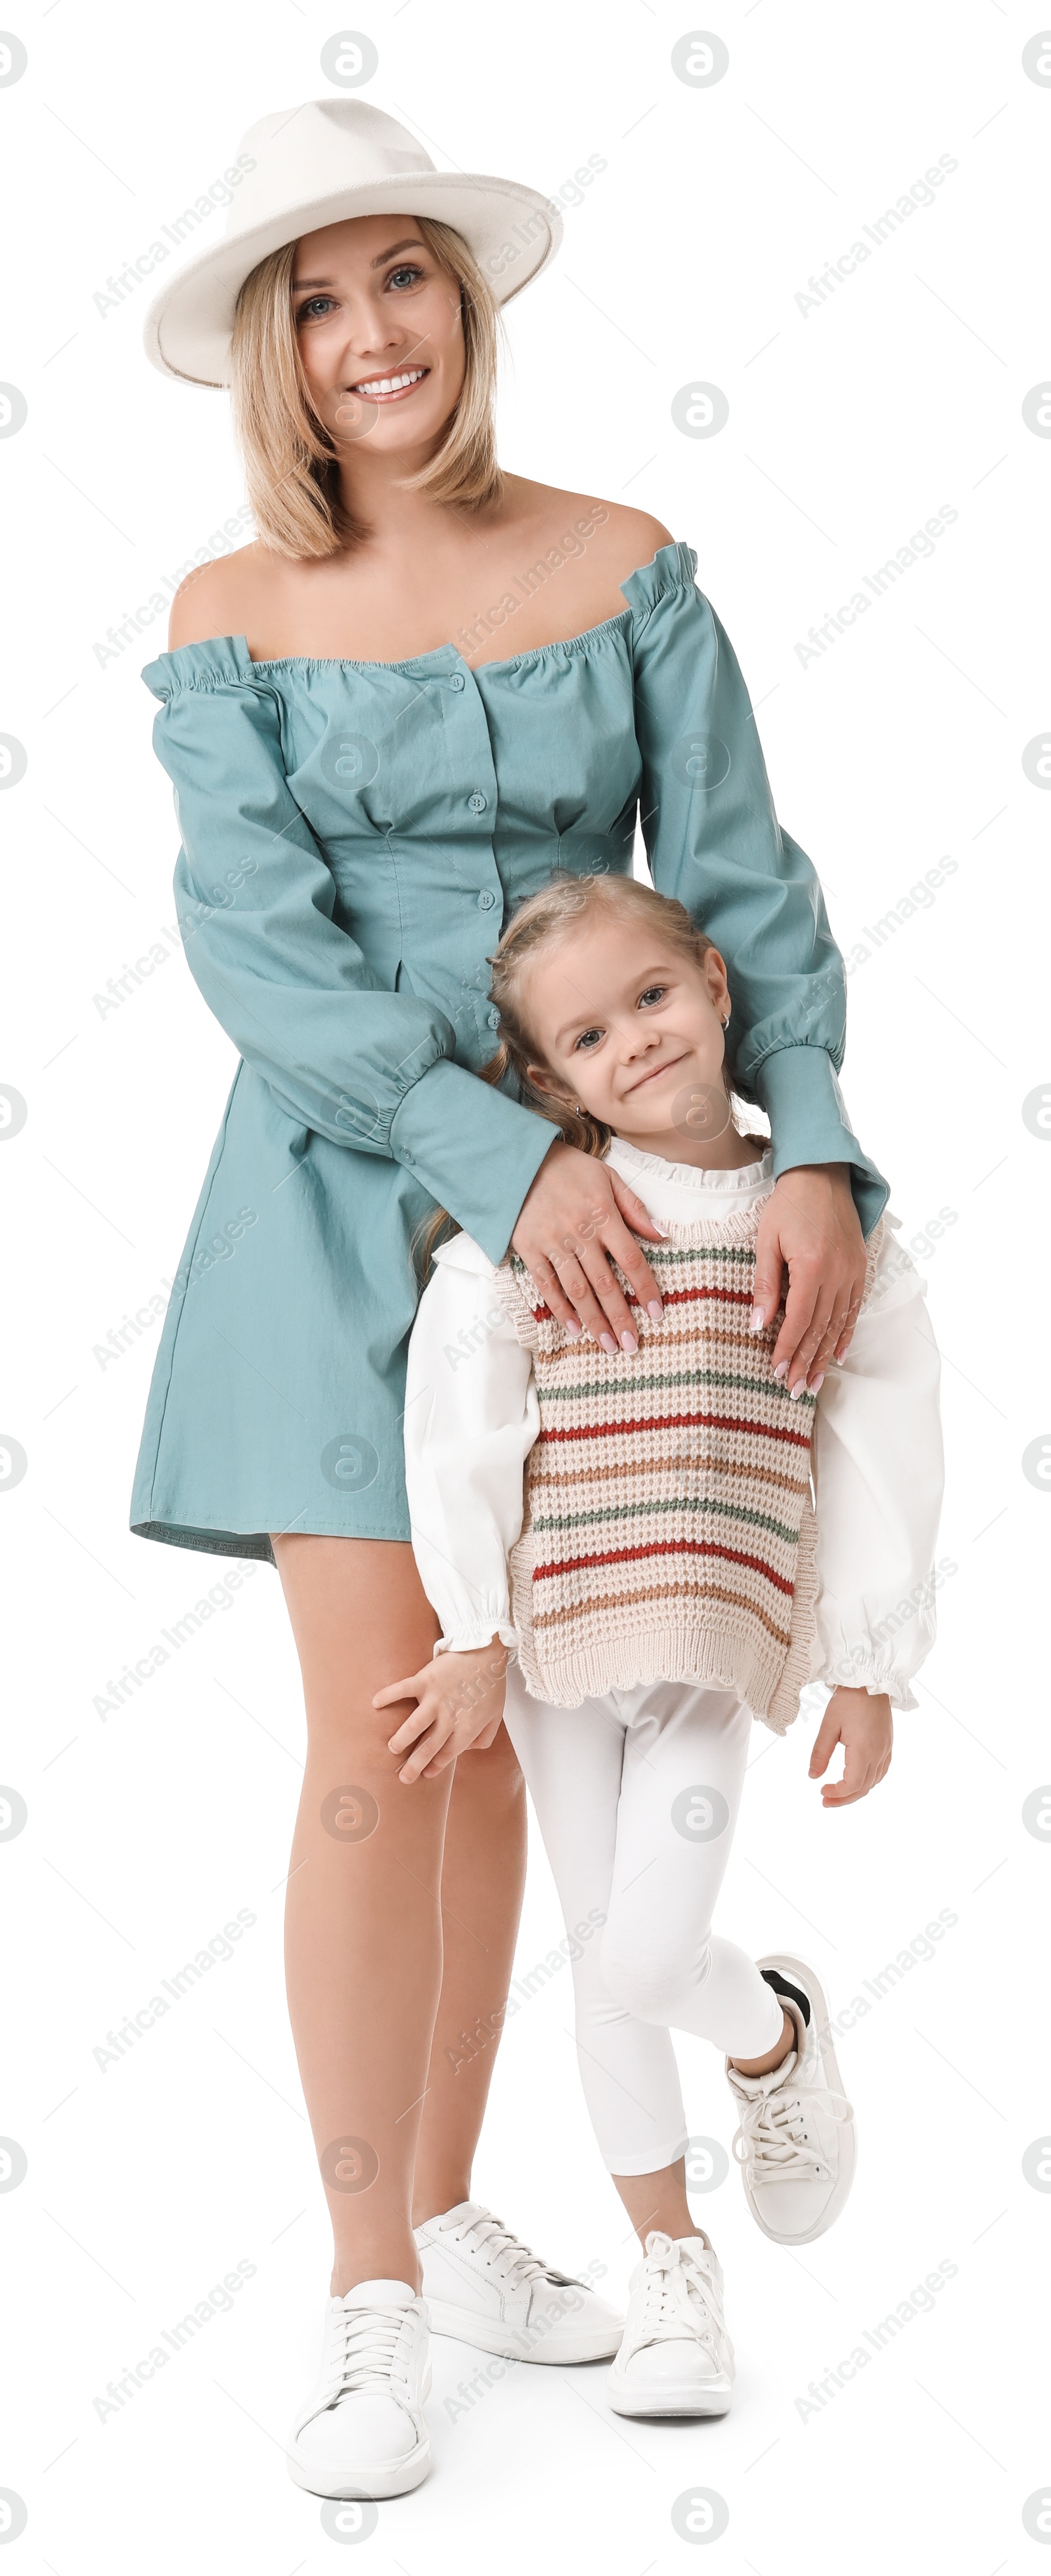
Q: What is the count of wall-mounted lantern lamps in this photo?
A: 0